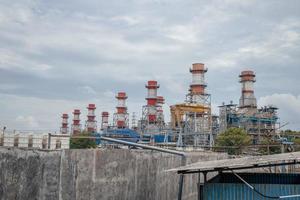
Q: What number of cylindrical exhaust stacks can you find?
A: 9